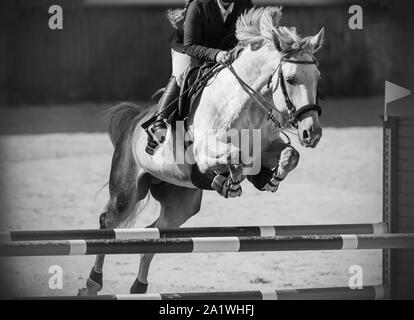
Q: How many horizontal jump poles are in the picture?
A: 3